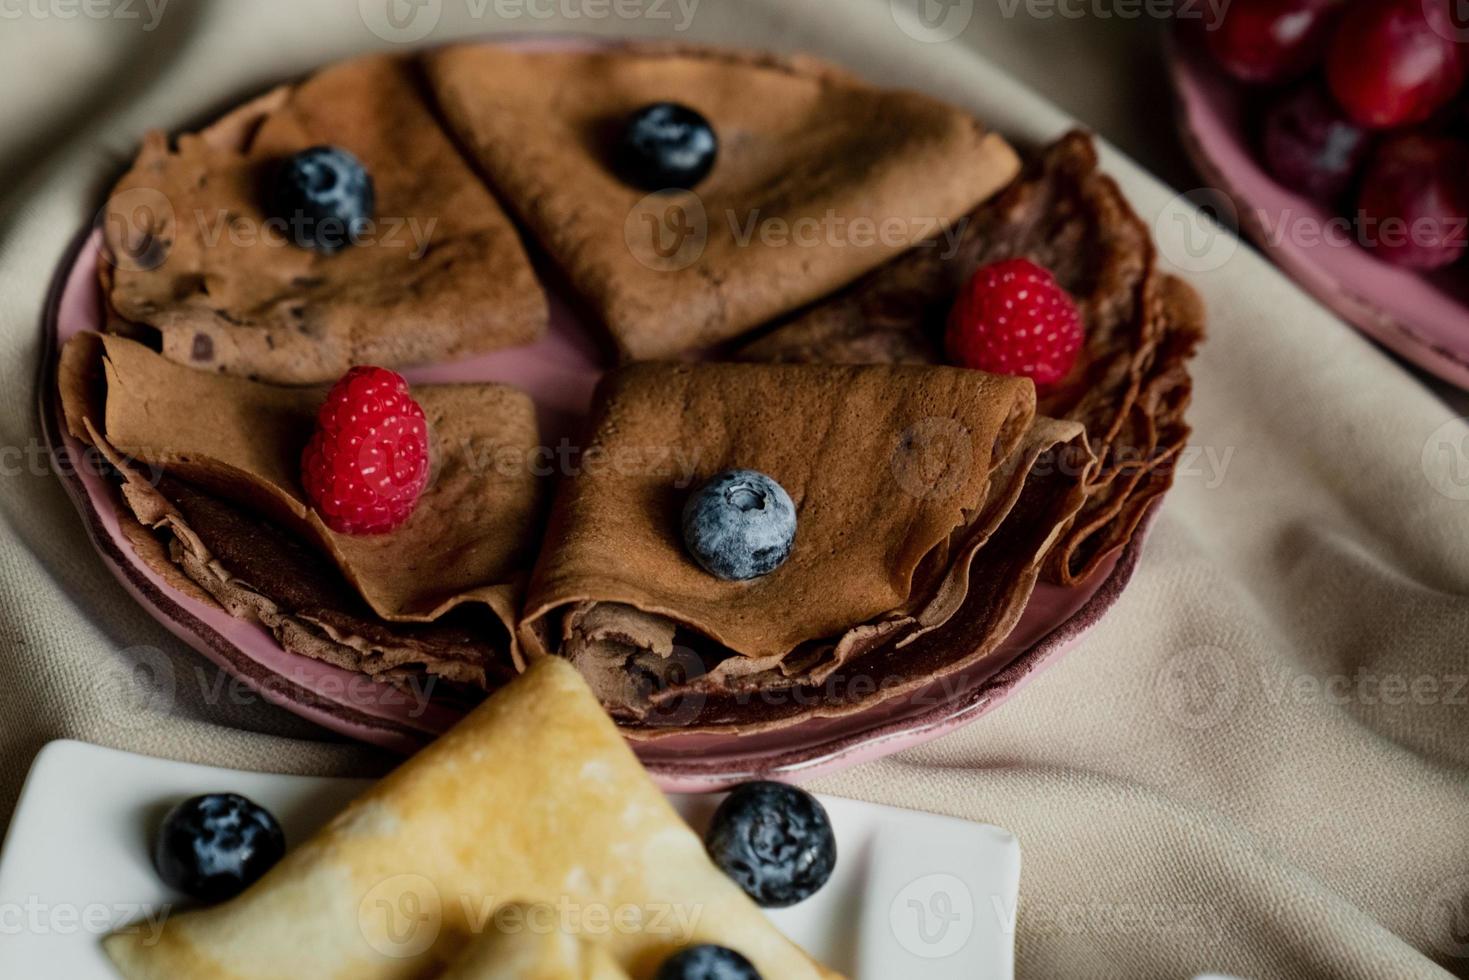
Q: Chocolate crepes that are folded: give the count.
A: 5